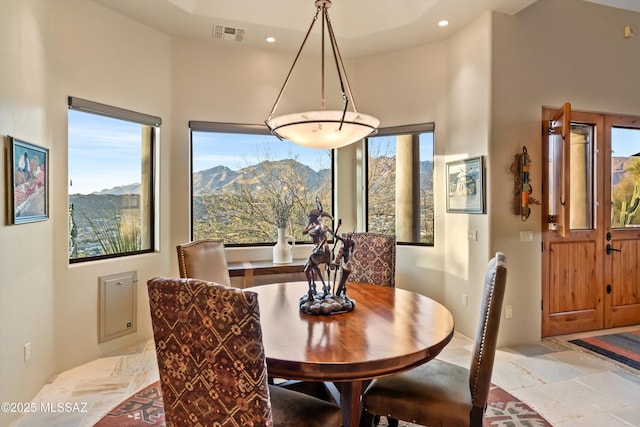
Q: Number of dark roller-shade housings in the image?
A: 3